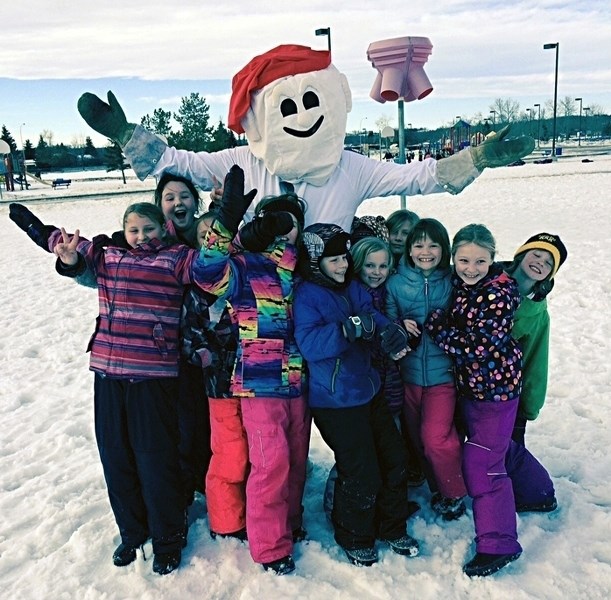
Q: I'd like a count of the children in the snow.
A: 11